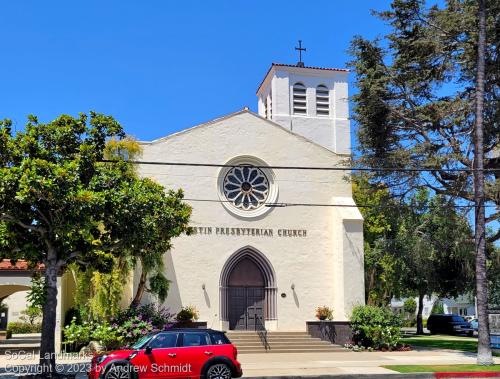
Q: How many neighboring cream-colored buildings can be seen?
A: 1